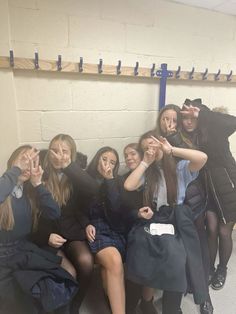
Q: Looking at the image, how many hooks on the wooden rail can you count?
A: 13